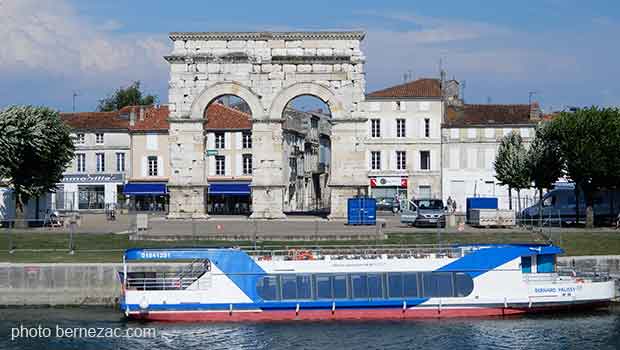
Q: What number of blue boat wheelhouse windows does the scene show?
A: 2